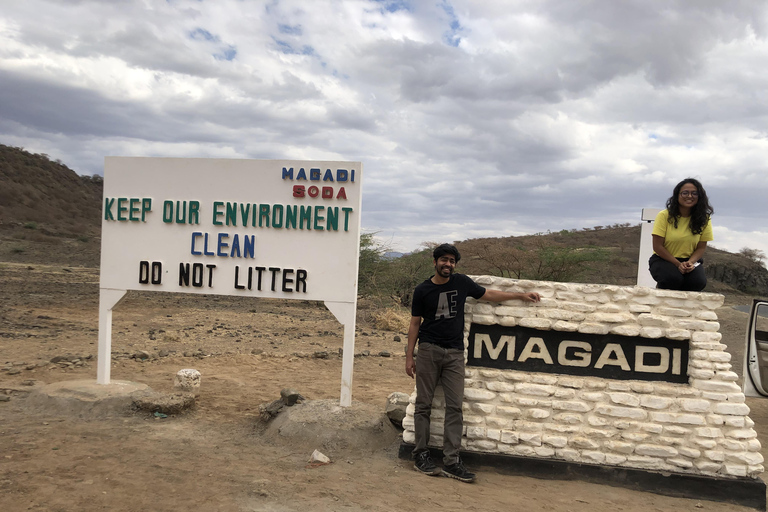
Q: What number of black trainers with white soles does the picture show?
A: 2